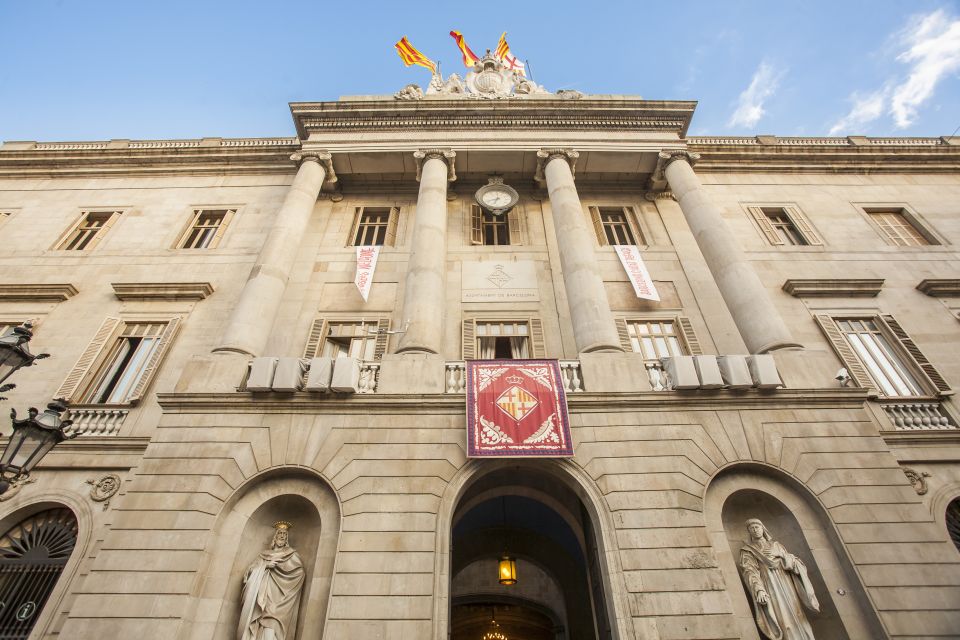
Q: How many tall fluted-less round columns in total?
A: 4